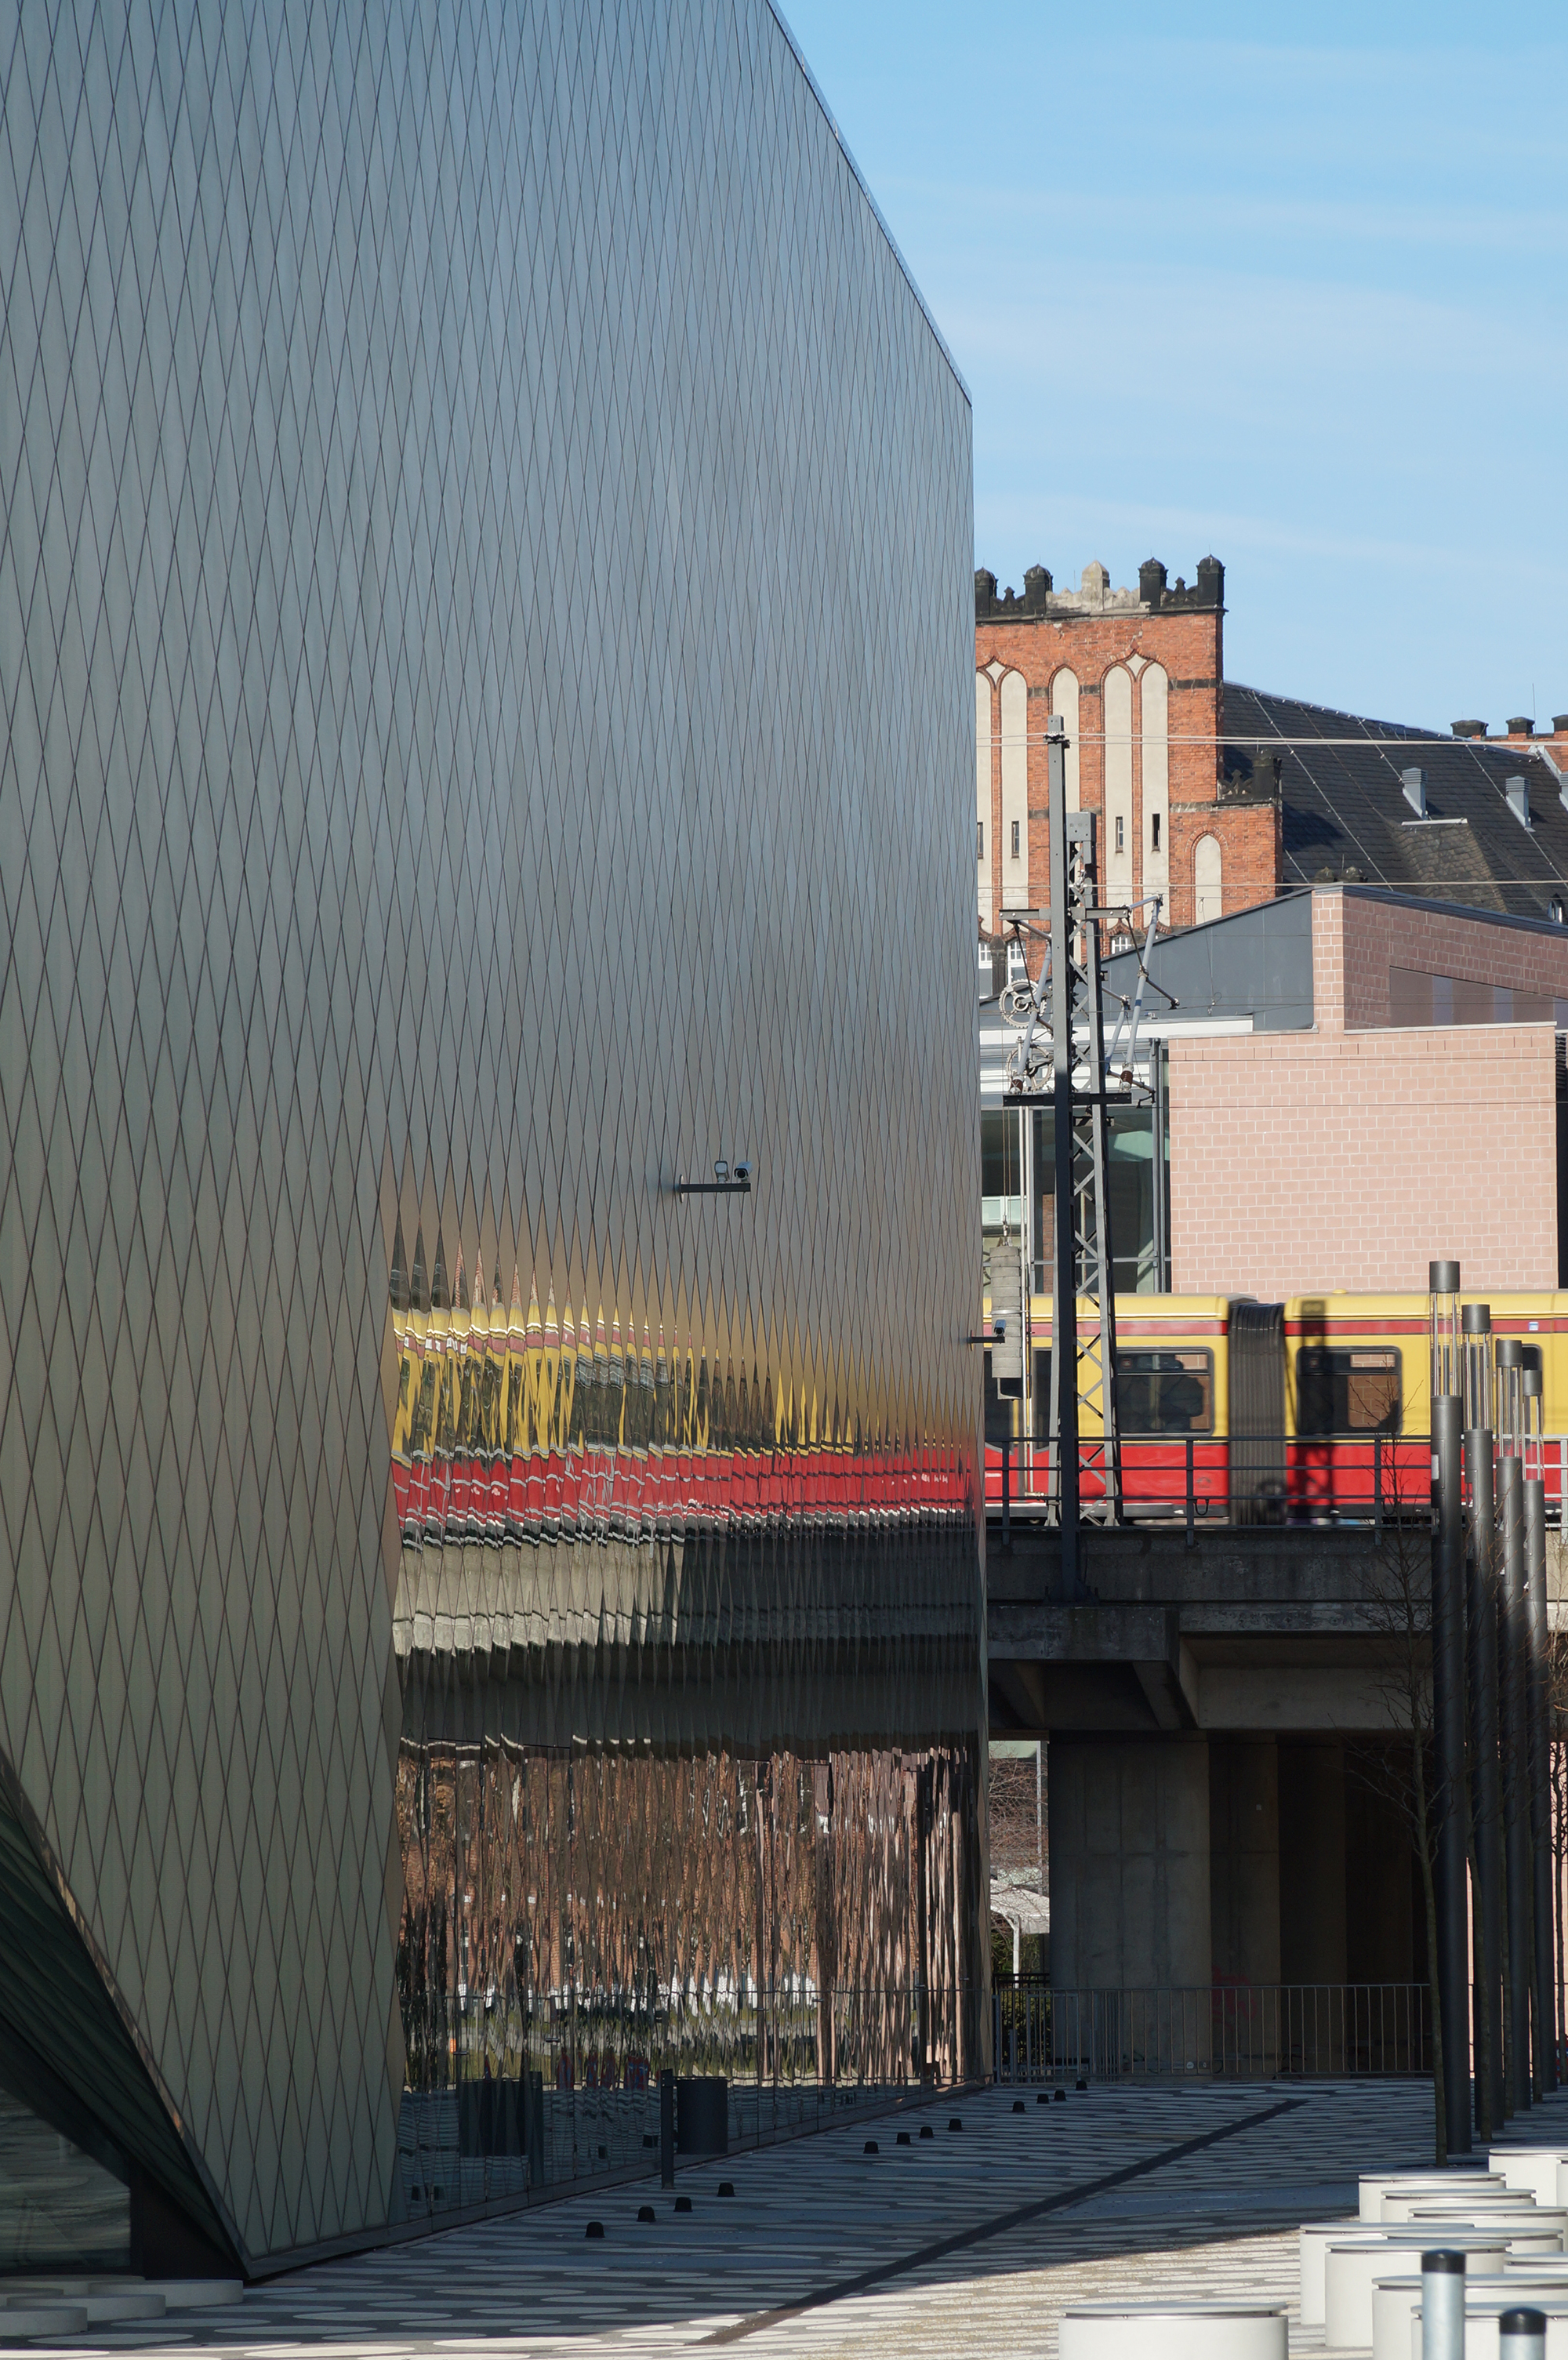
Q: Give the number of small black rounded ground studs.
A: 12